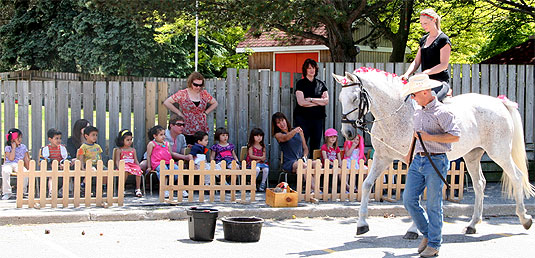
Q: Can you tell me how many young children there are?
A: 10